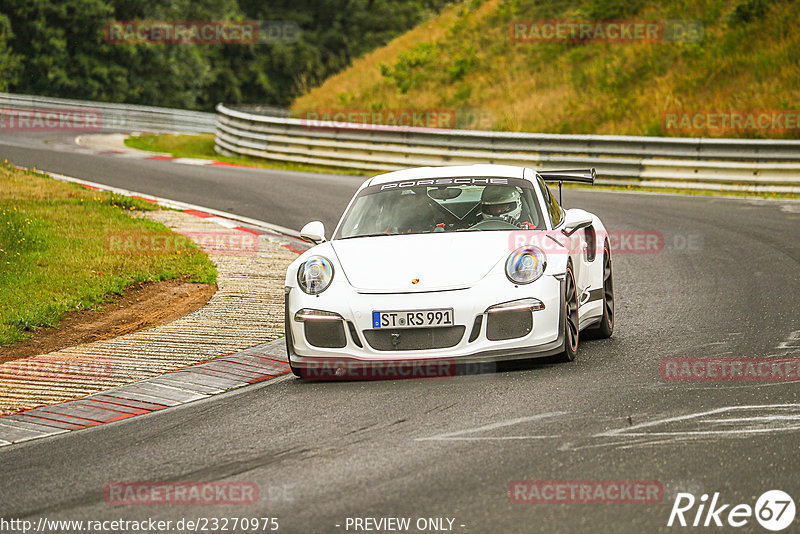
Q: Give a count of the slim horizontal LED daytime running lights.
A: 2